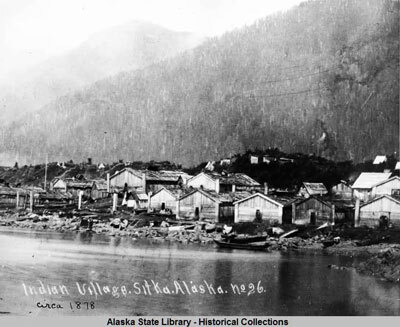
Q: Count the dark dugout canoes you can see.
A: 2